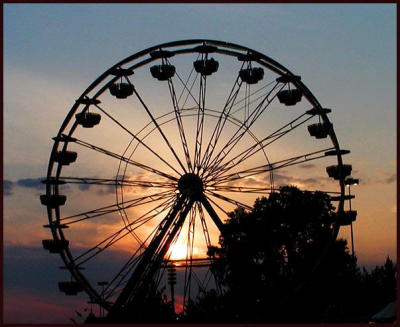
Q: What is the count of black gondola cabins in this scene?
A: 13